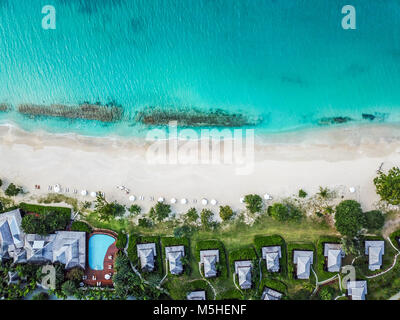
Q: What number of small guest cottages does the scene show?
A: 11